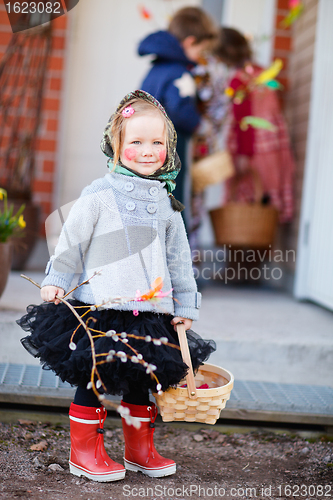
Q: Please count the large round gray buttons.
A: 4